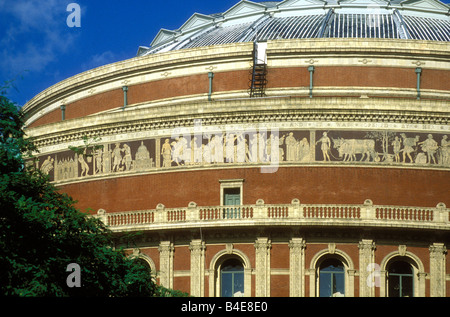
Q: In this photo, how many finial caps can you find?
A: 7